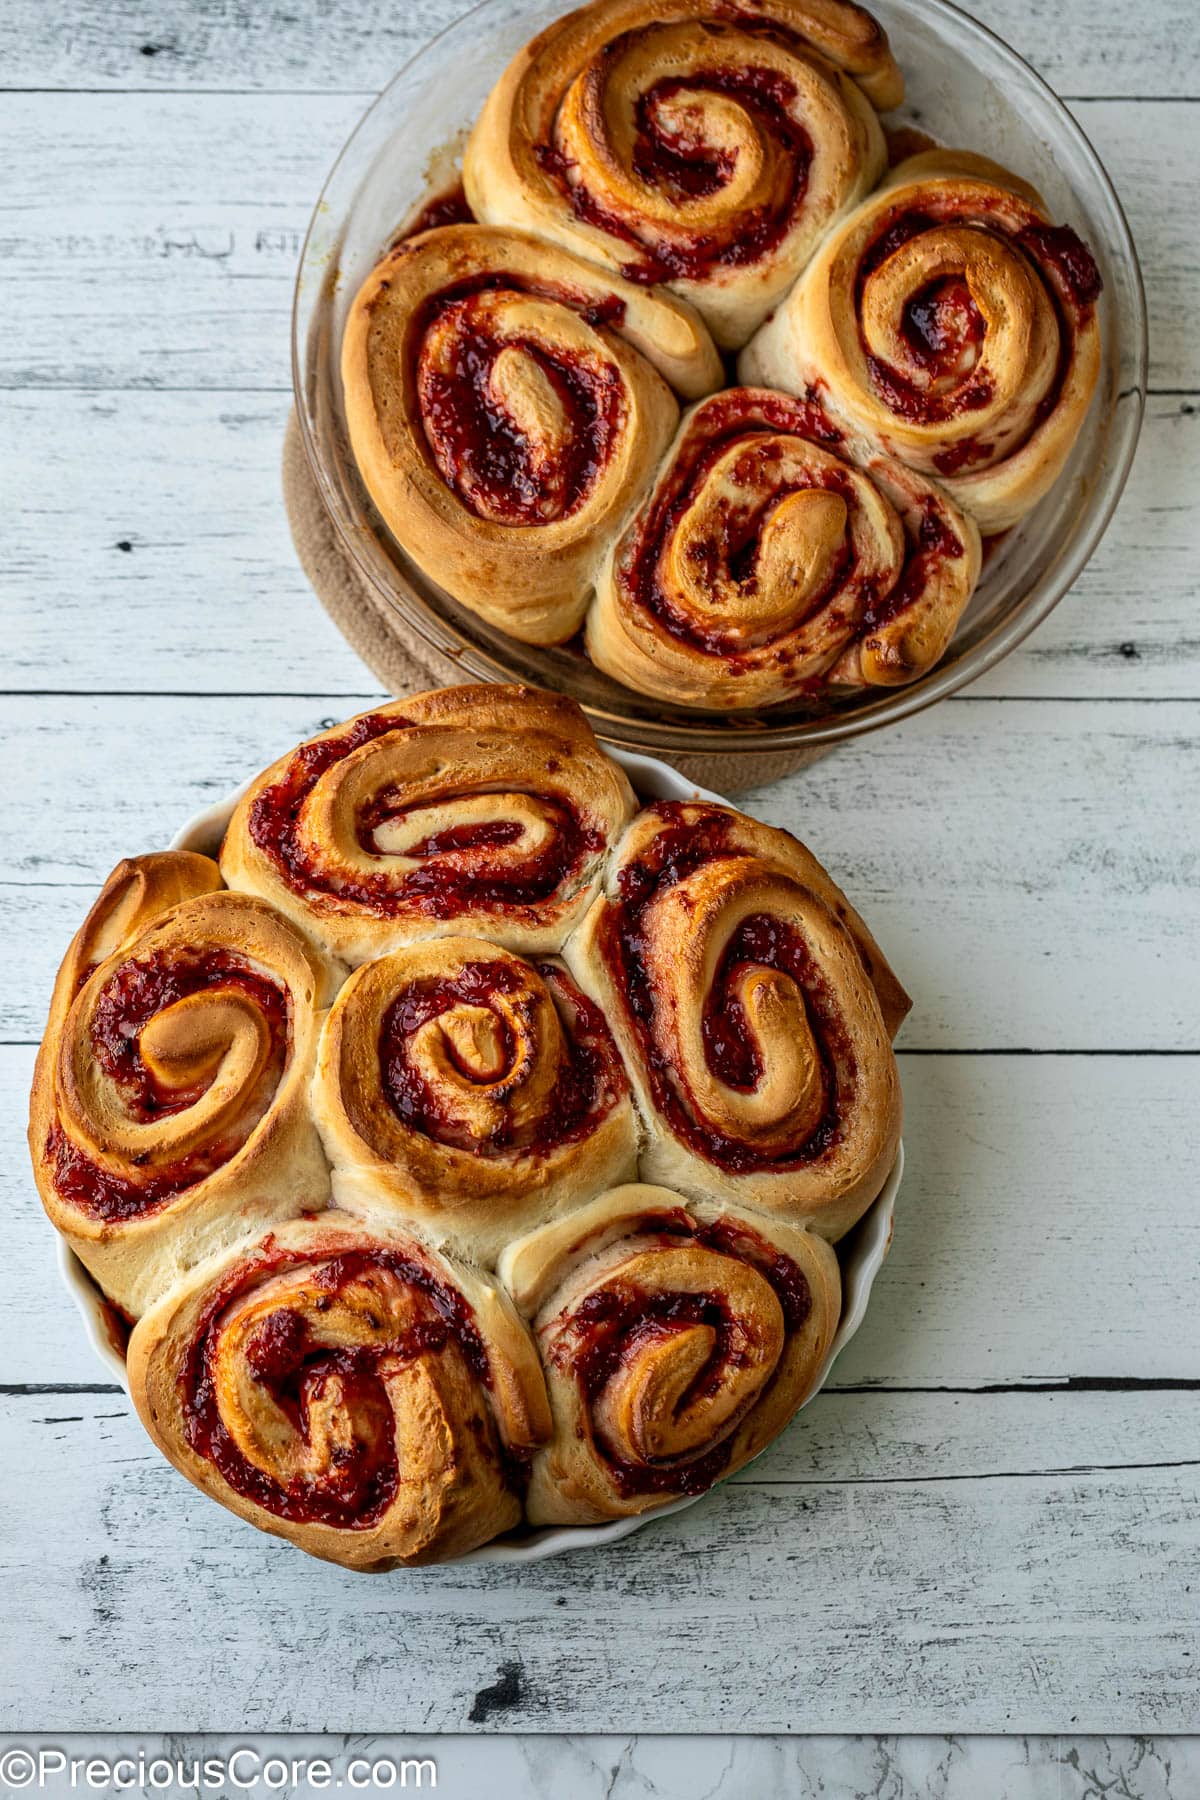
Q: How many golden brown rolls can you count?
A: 10